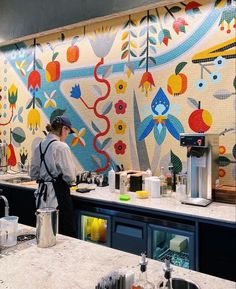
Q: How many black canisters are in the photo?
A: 2